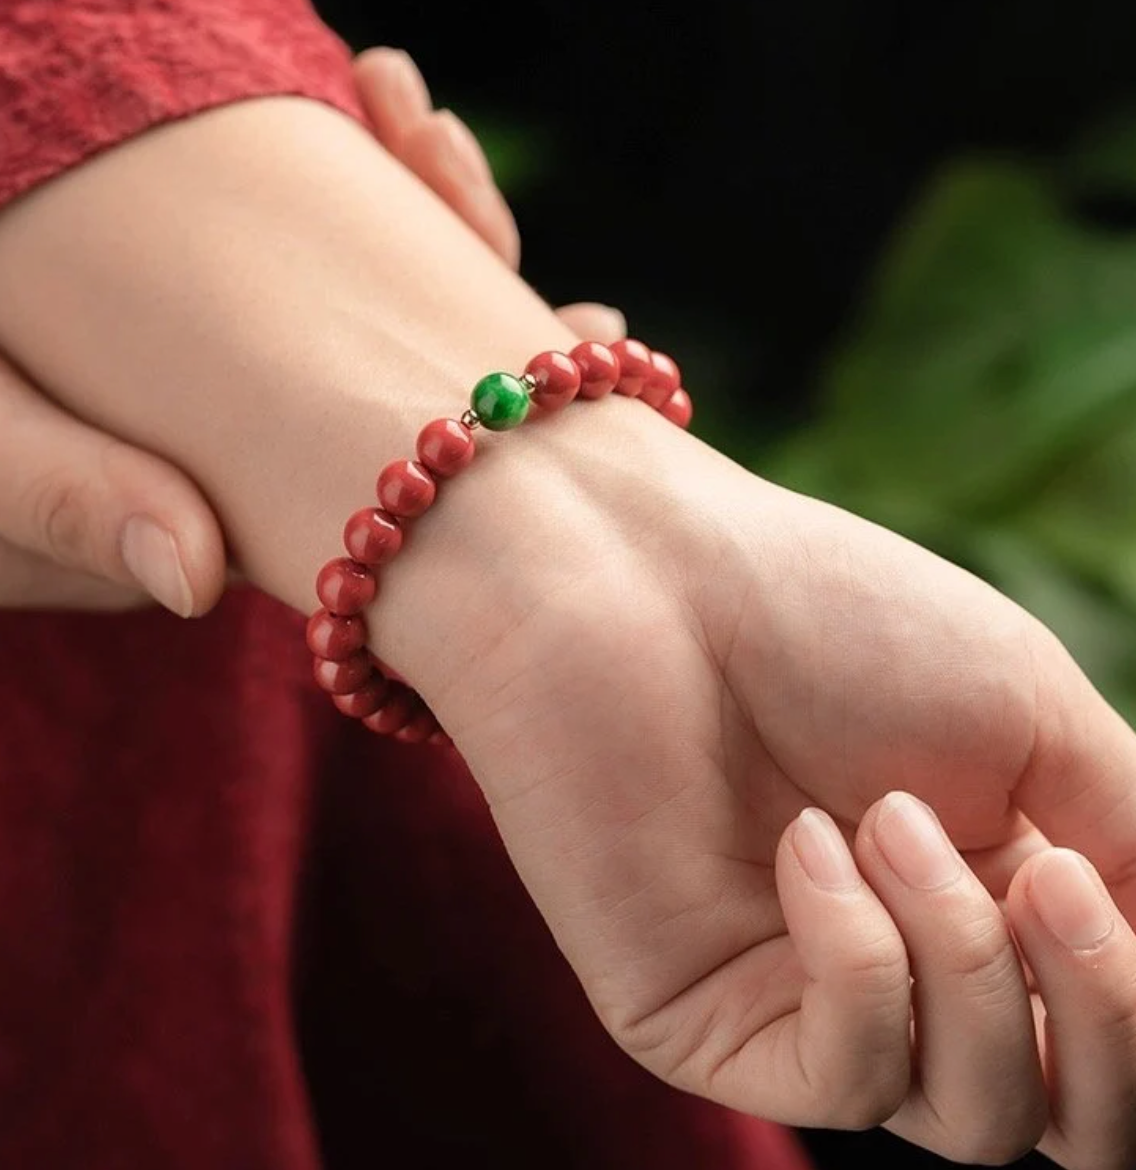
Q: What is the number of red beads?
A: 15